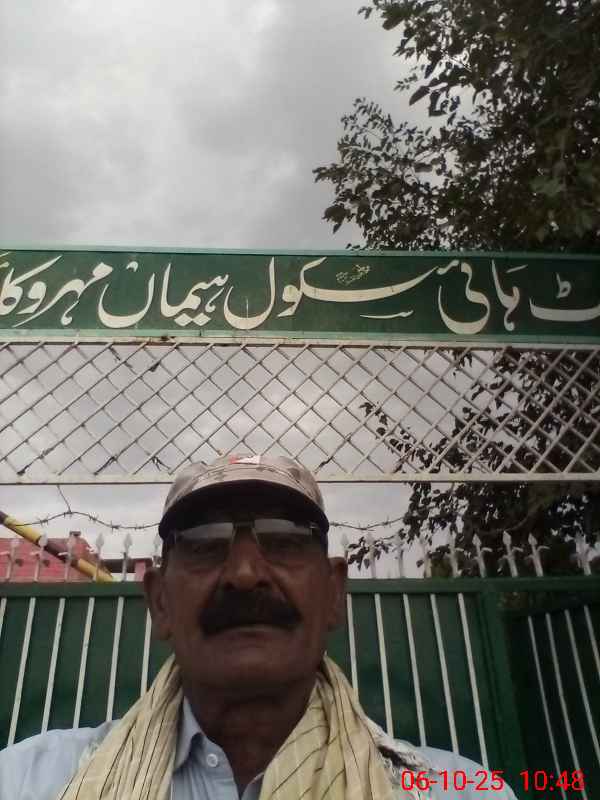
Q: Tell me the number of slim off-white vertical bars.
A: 15